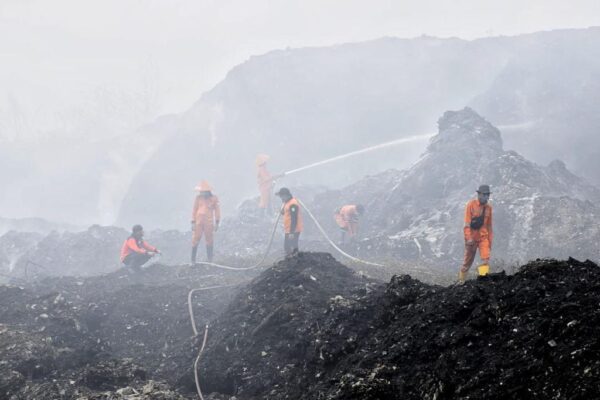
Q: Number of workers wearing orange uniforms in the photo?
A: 6